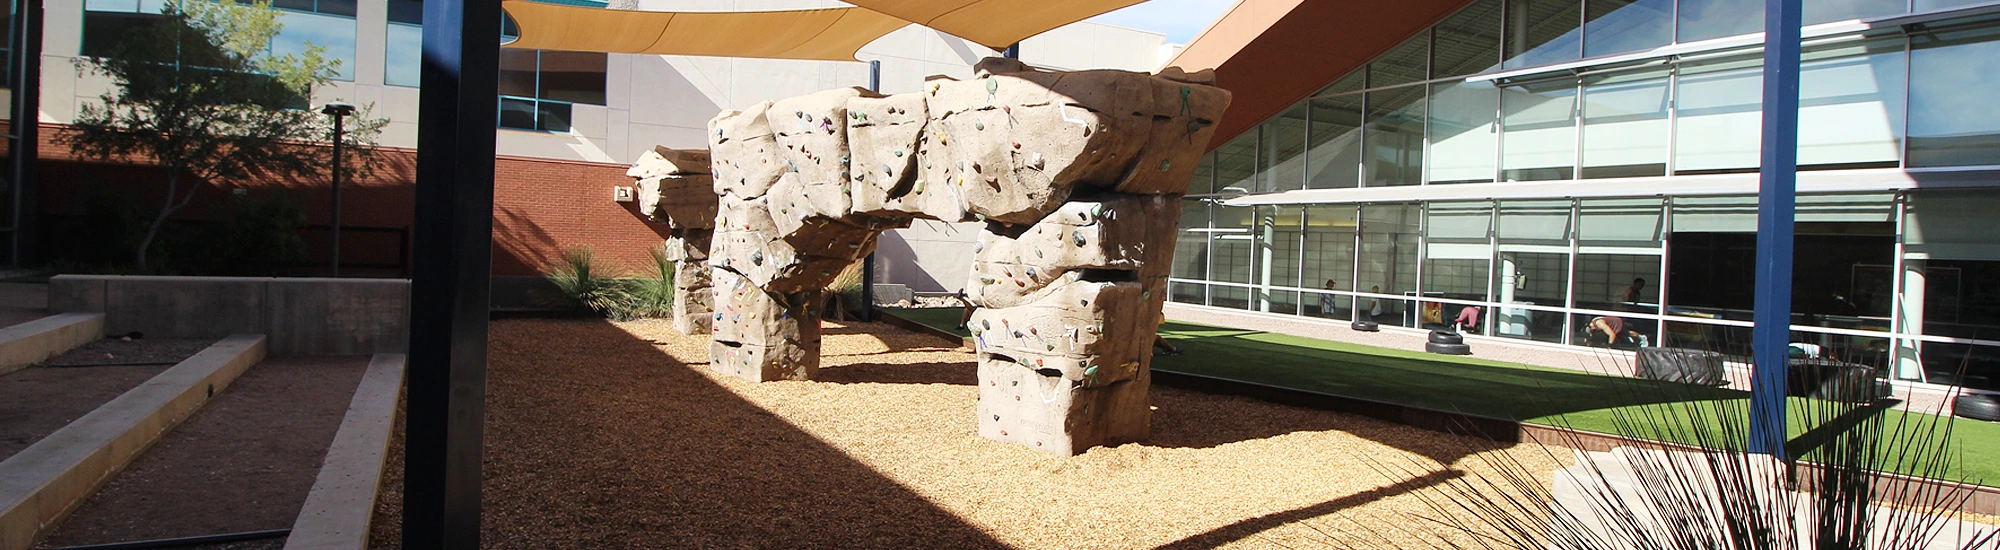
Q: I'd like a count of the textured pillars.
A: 3